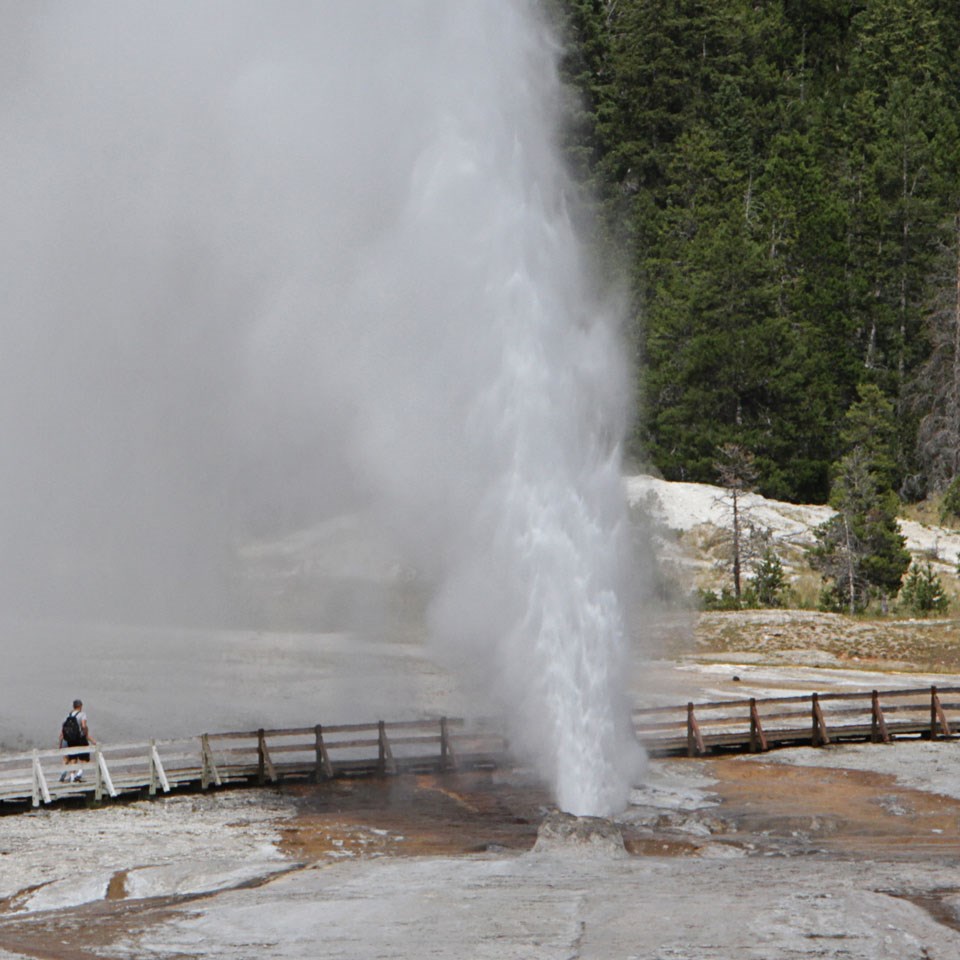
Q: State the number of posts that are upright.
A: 13